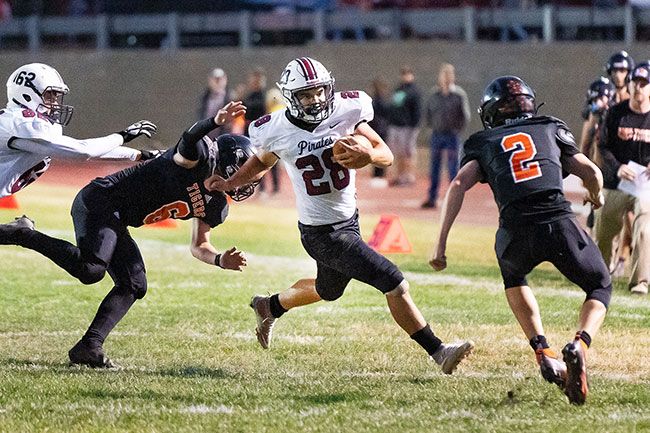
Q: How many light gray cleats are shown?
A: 2